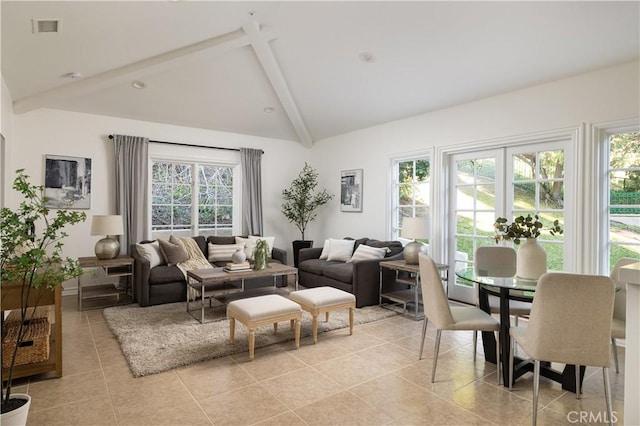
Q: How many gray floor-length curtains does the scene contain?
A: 2